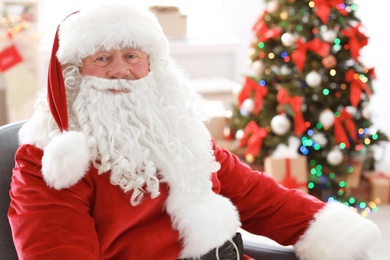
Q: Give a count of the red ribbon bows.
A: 9